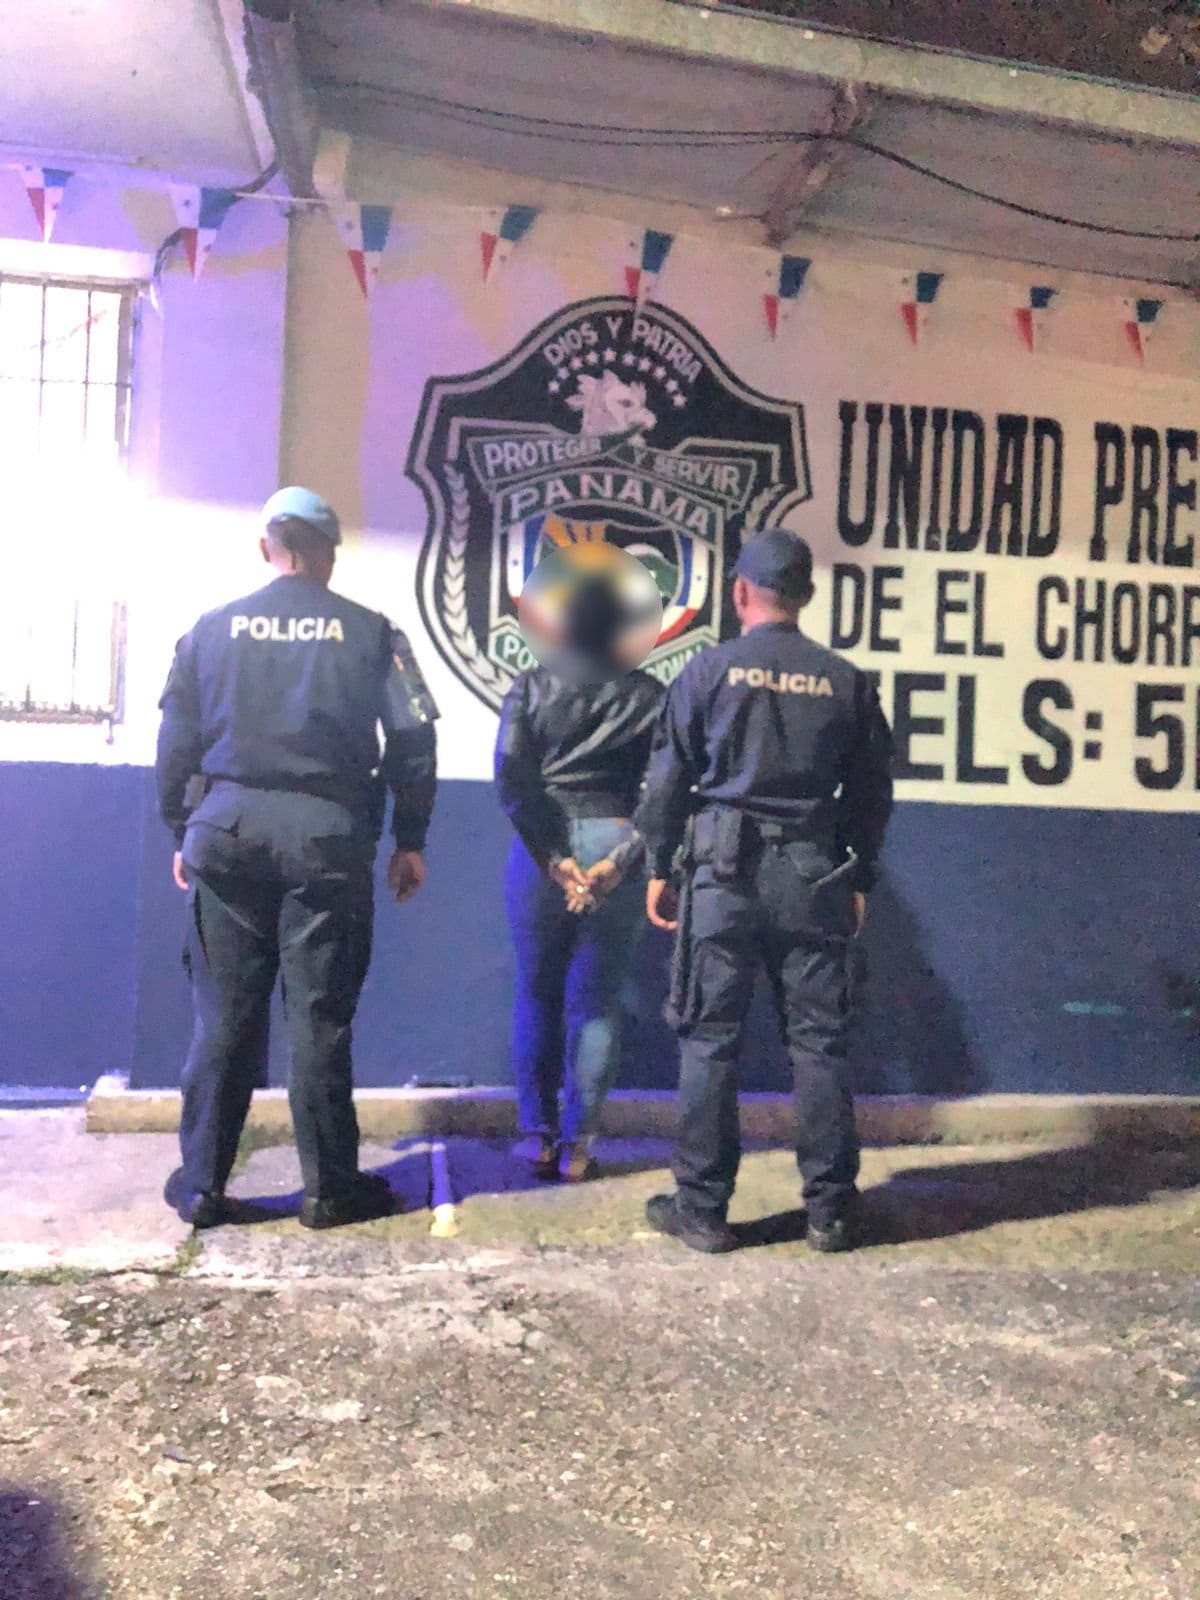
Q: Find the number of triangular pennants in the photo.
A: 9